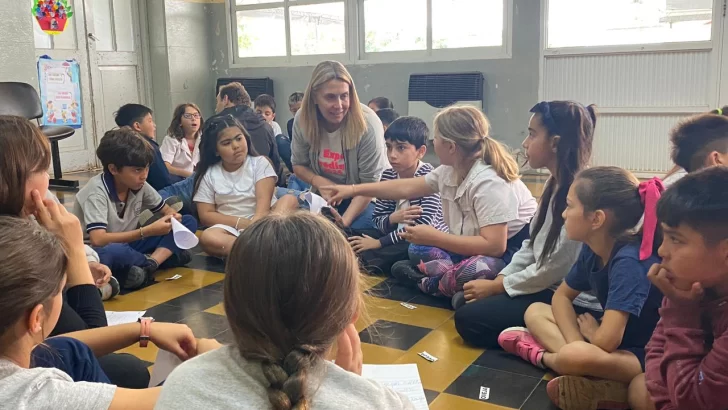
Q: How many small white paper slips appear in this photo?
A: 4